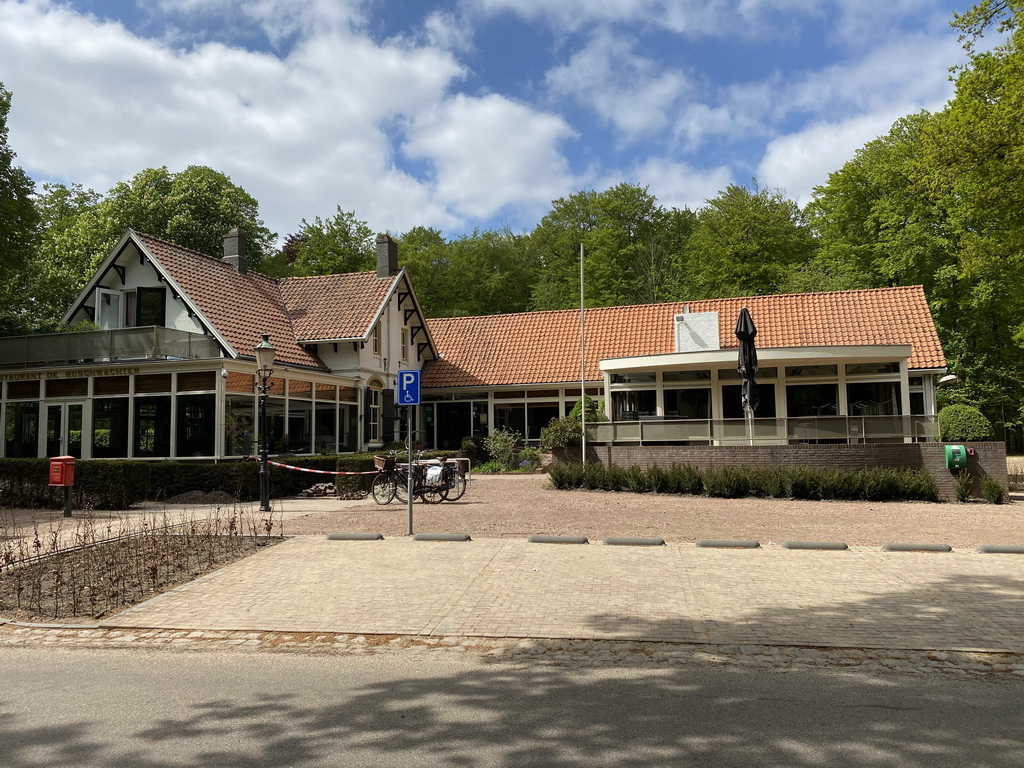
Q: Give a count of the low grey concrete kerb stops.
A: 8